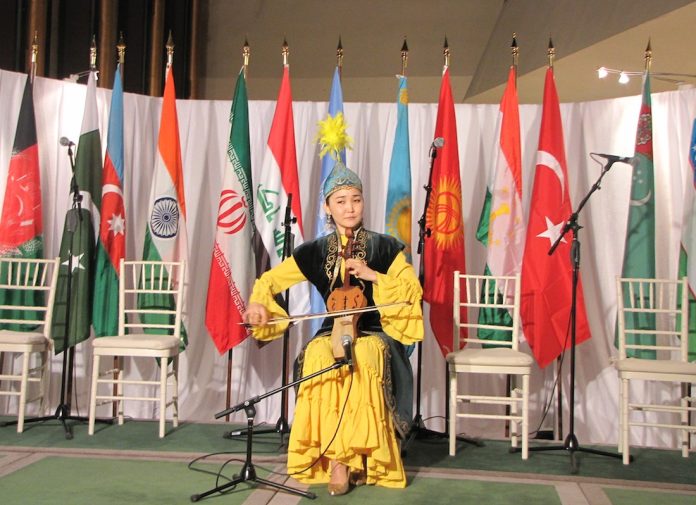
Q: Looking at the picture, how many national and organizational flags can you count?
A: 13